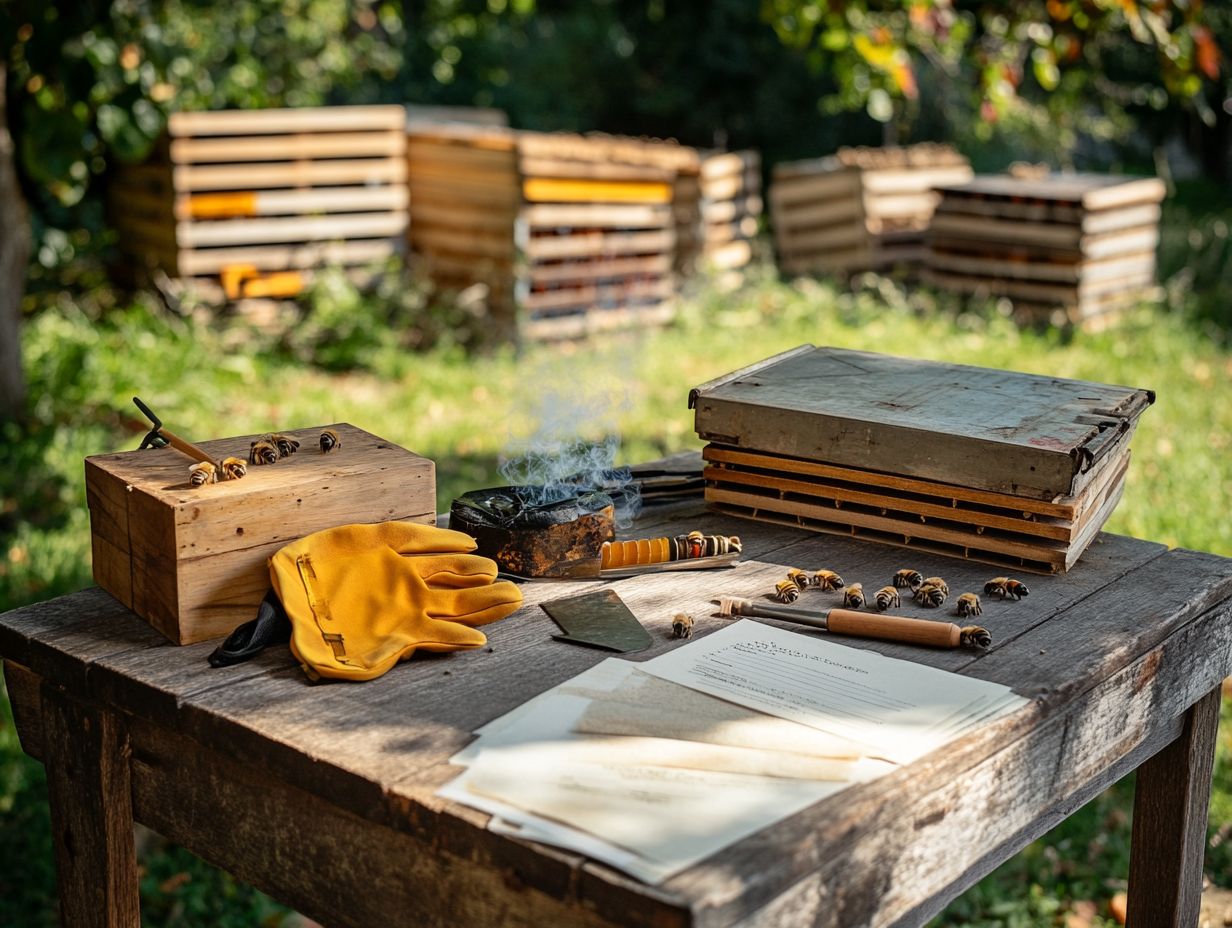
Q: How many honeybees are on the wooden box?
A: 5